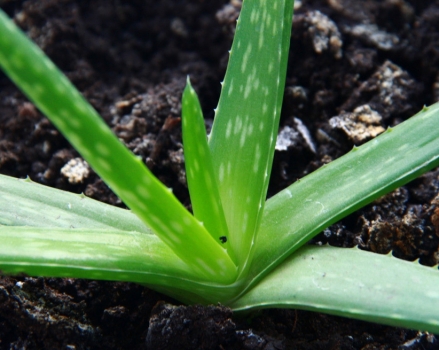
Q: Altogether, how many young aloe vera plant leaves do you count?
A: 7